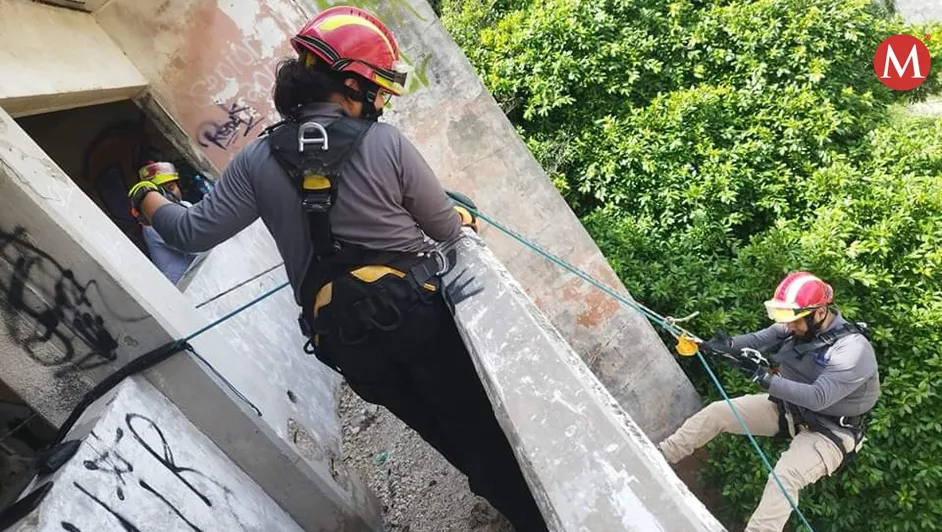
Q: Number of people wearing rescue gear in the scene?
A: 3